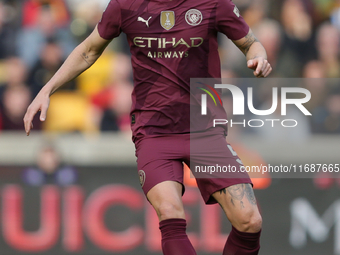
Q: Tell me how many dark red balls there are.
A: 0